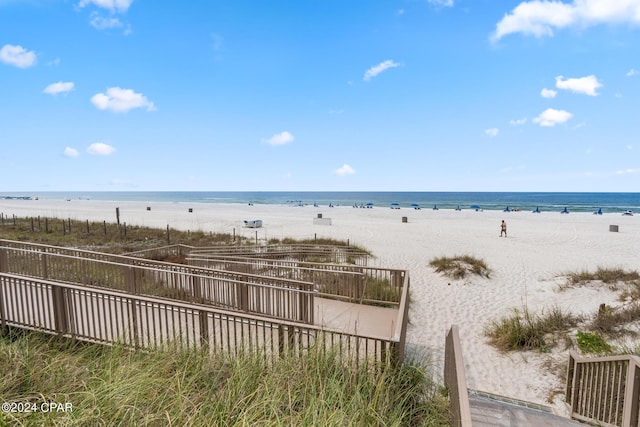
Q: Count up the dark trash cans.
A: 5